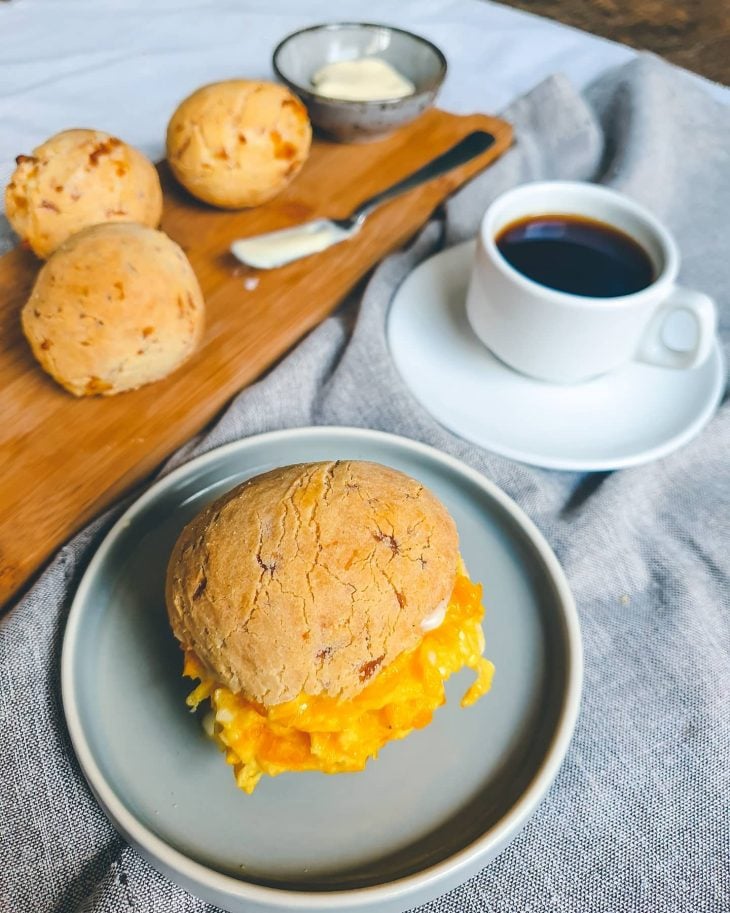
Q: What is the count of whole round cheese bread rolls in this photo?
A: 3